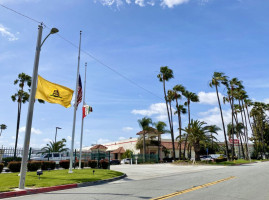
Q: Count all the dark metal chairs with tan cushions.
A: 0